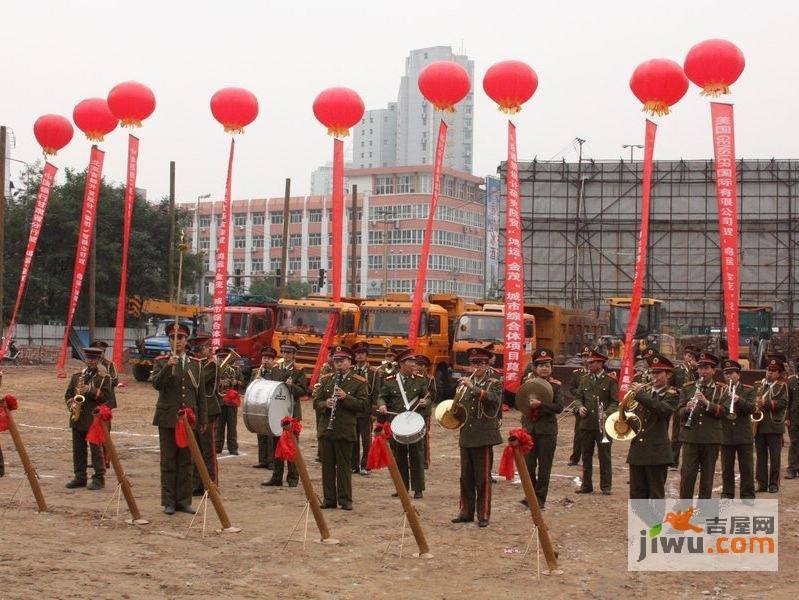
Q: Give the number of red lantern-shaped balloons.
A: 9